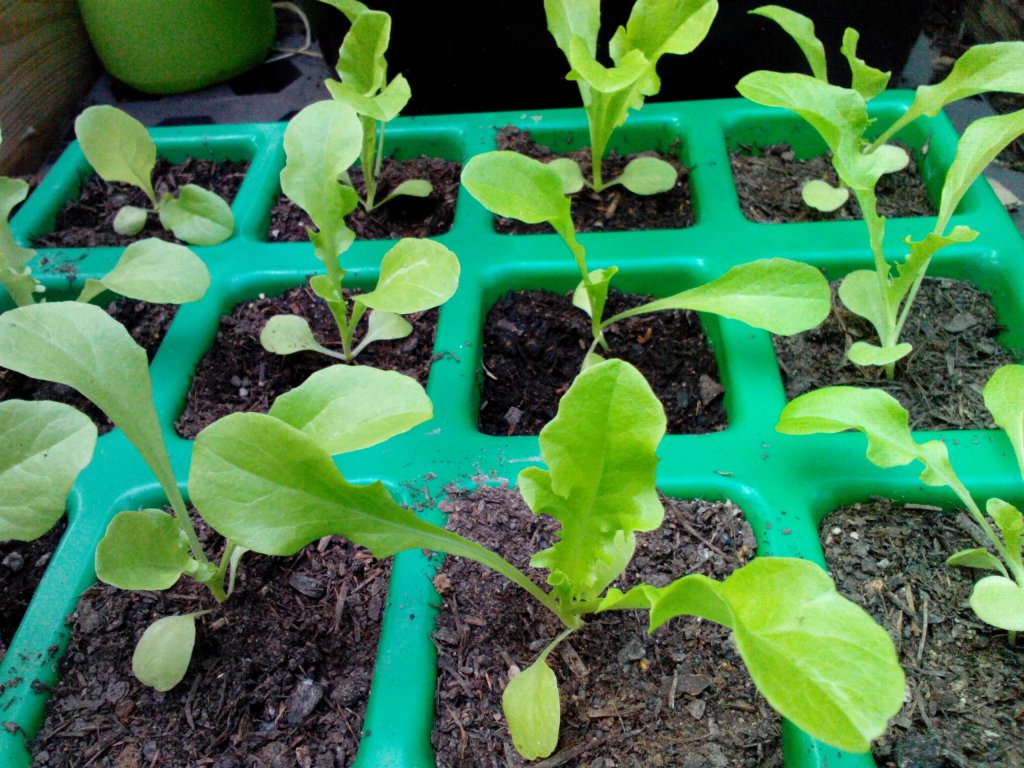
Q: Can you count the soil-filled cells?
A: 12